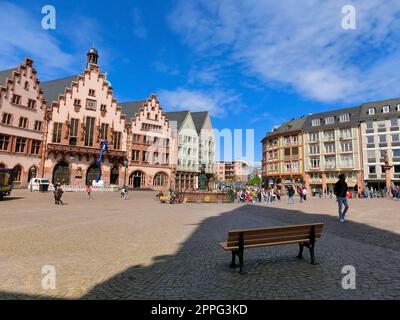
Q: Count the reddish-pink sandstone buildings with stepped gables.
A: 3